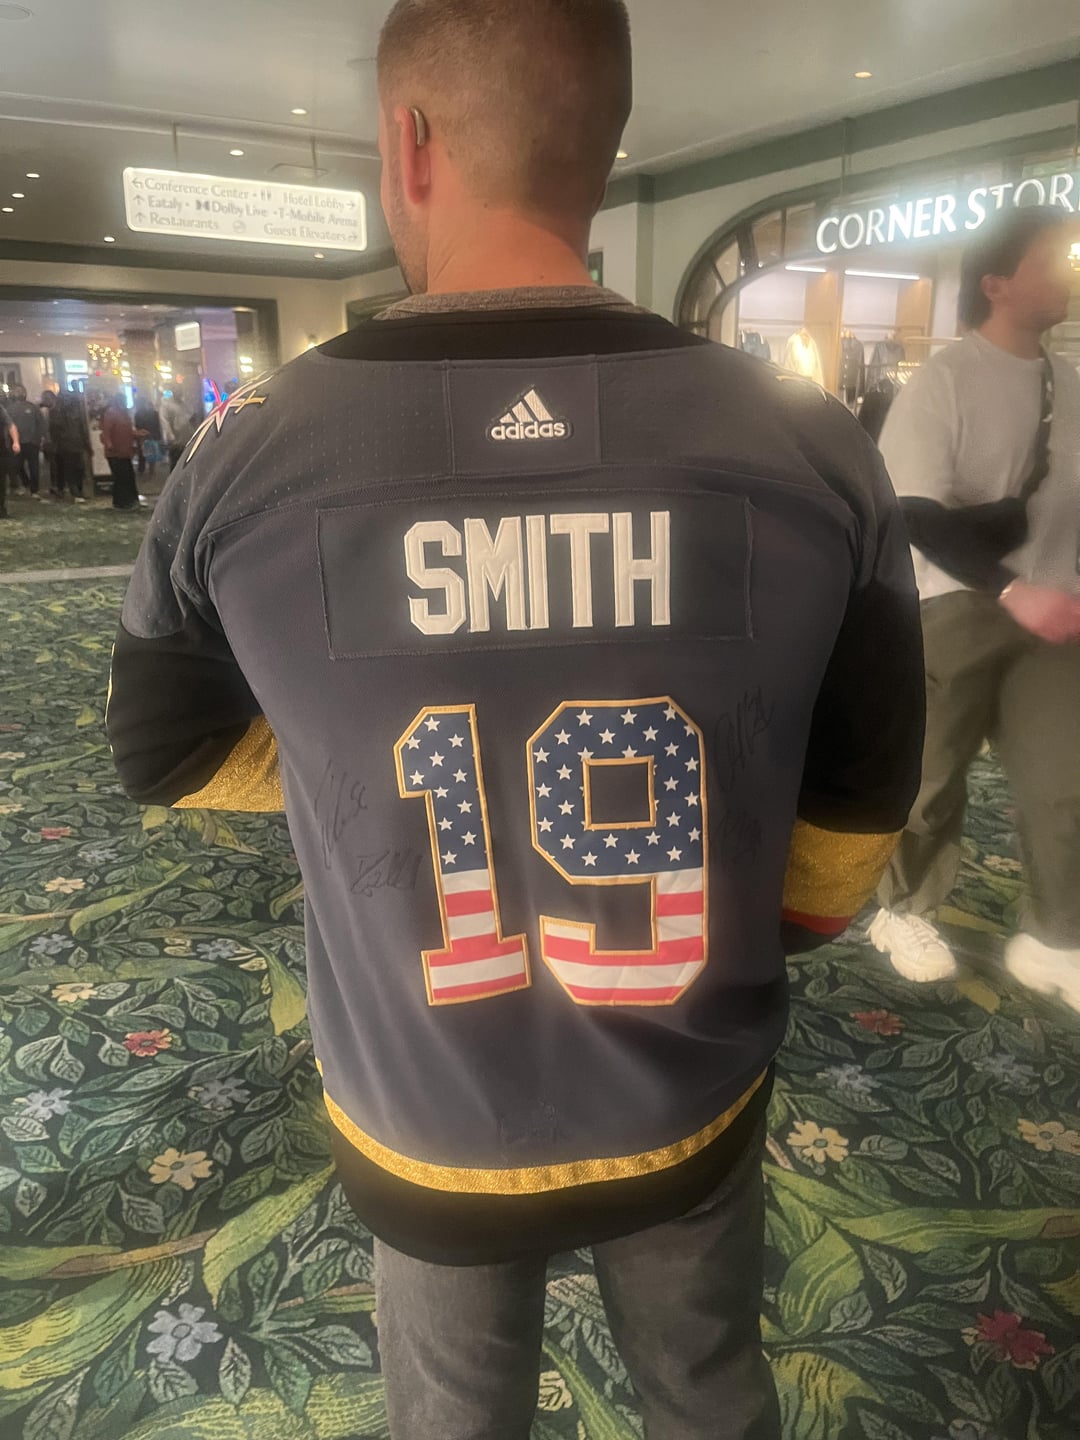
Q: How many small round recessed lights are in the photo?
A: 9